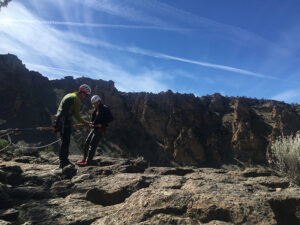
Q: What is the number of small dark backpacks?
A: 1